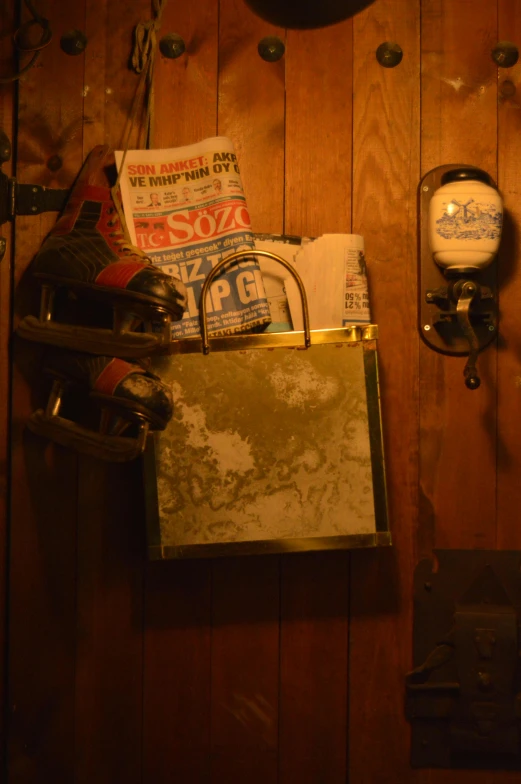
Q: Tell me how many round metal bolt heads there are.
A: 5